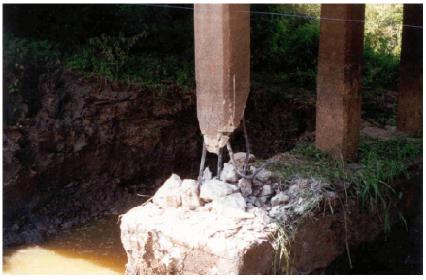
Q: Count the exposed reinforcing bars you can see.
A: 4